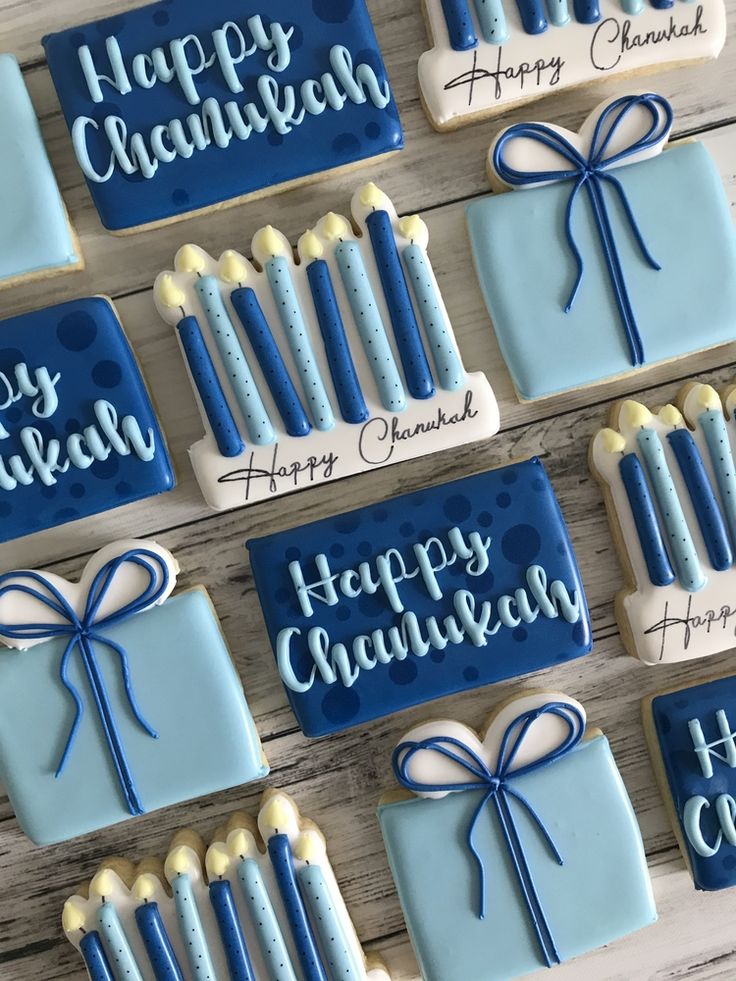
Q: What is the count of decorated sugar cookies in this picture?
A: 12